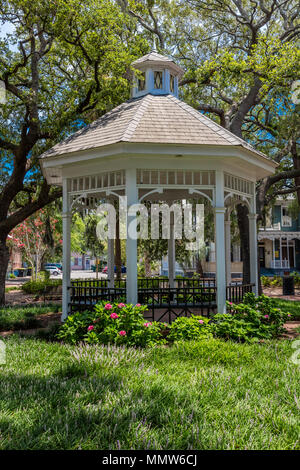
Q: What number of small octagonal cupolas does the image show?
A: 1